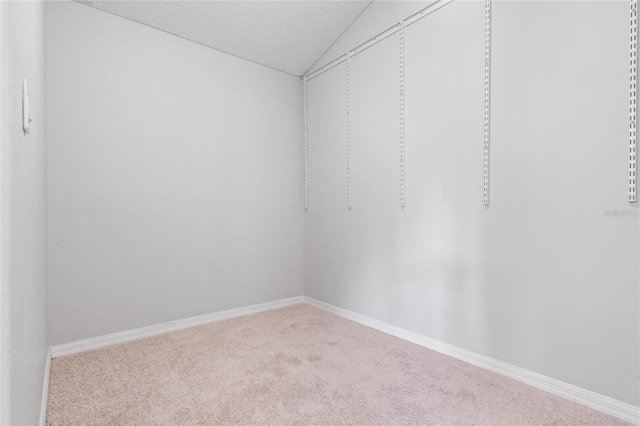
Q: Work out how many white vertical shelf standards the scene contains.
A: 5